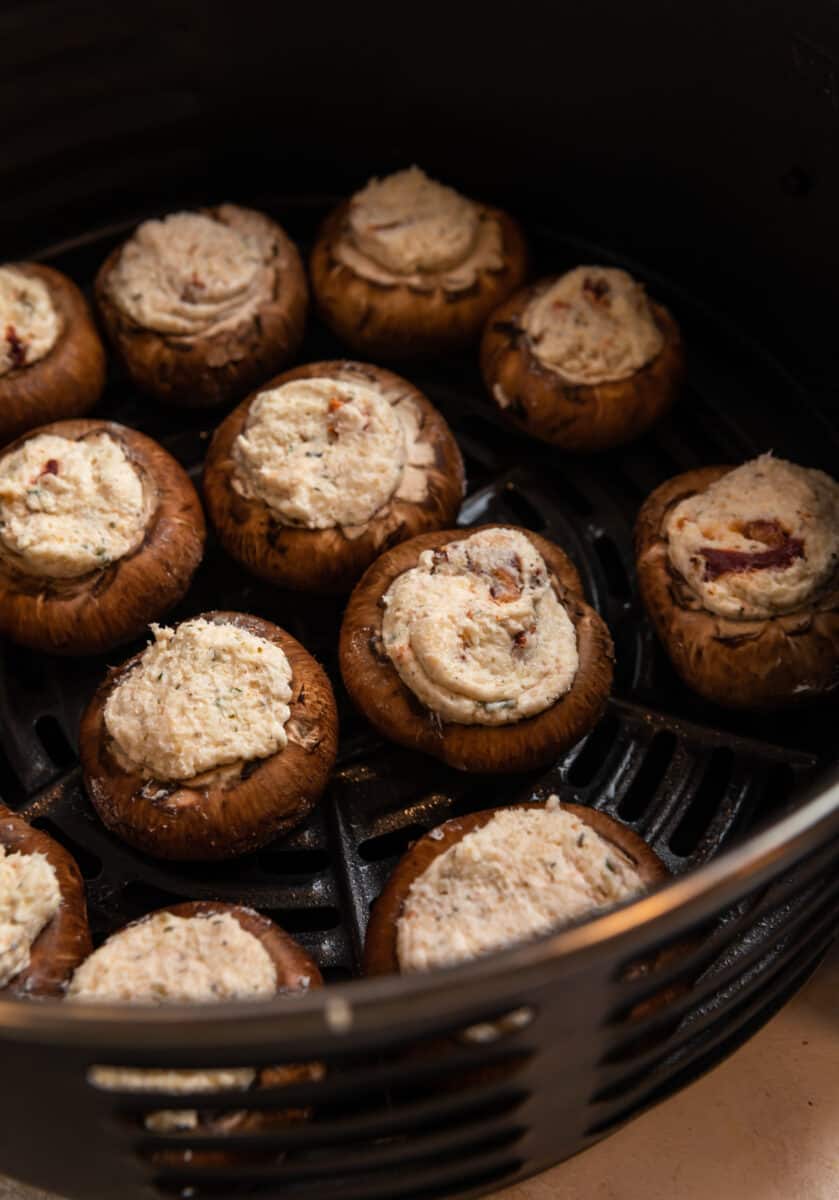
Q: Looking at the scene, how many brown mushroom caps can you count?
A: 12